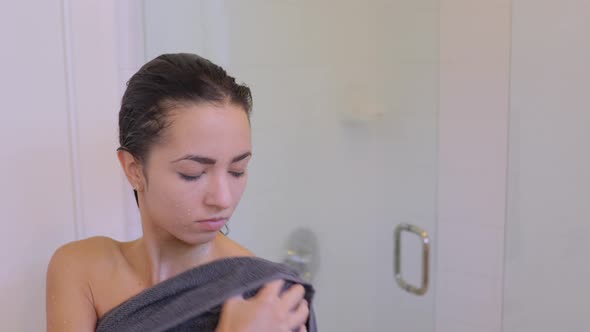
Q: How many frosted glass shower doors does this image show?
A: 1